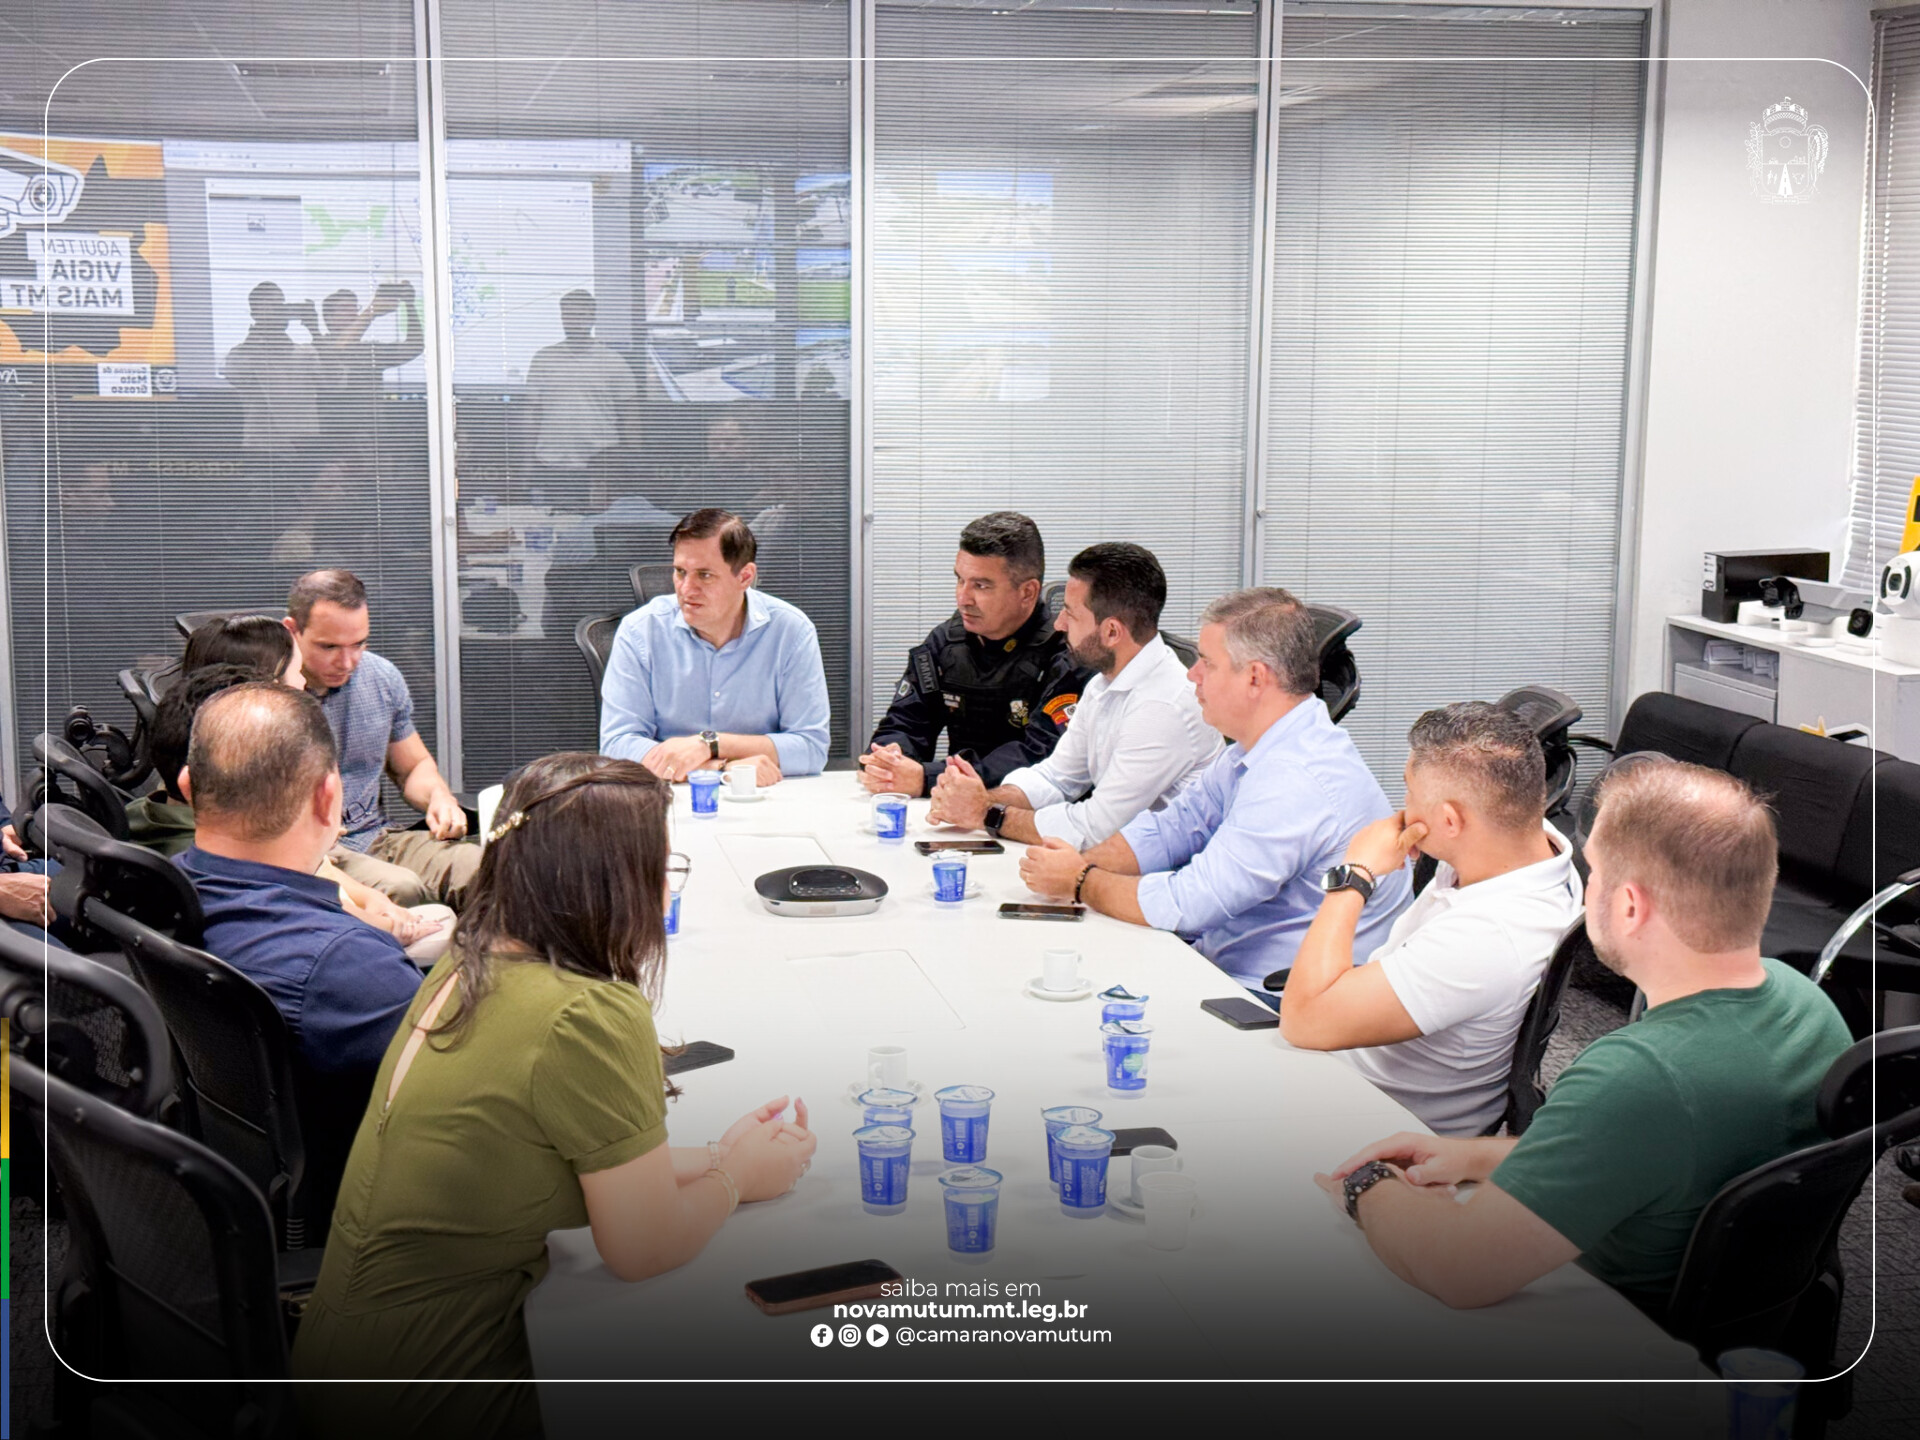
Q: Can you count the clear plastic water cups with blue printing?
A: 13